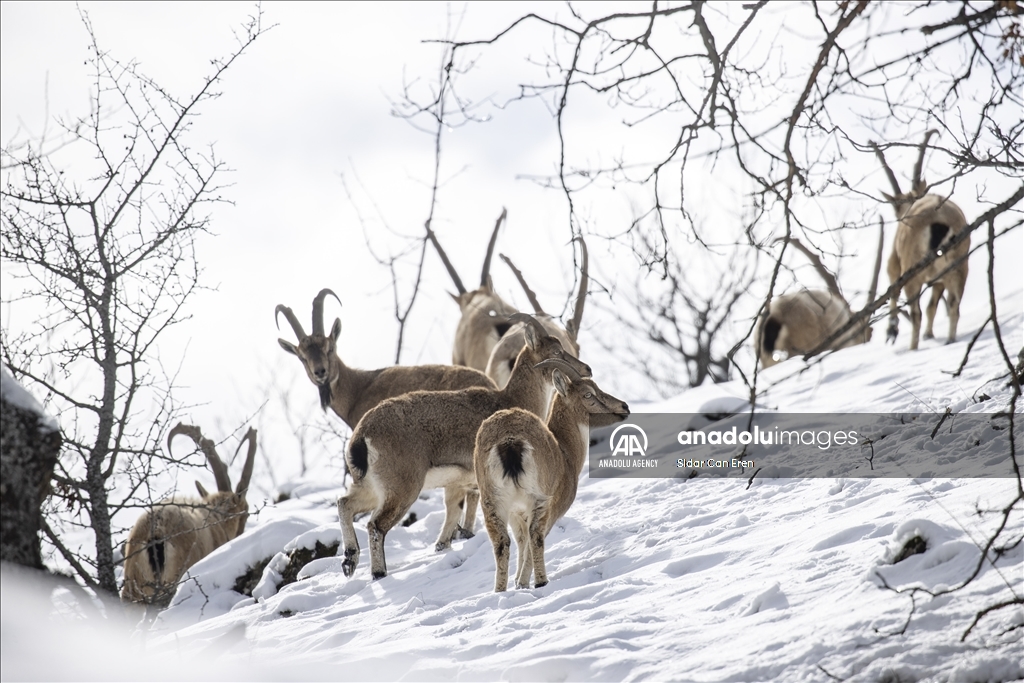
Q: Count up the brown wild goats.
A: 8